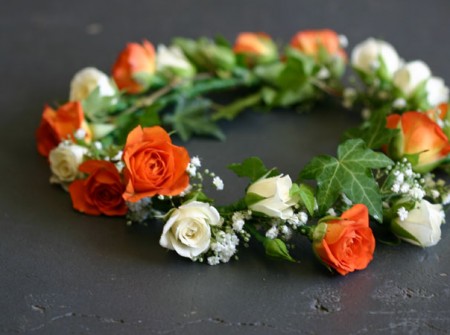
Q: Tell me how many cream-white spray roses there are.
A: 9